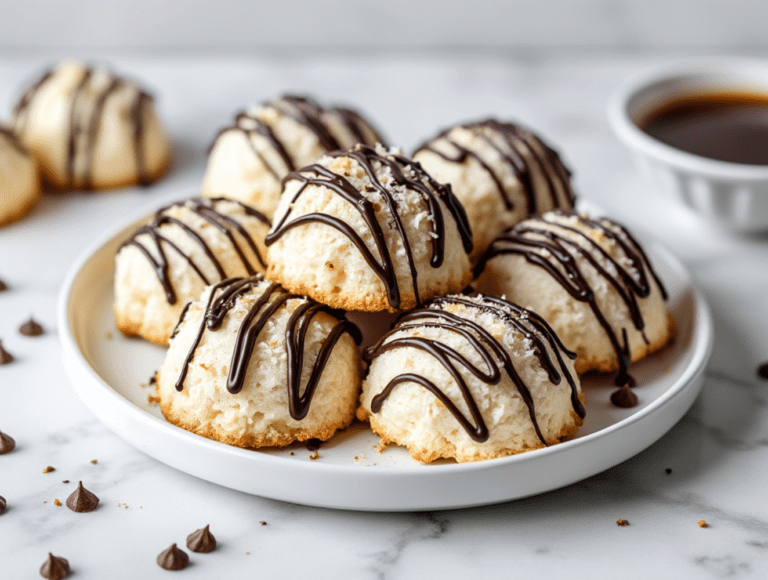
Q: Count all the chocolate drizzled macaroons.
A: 9